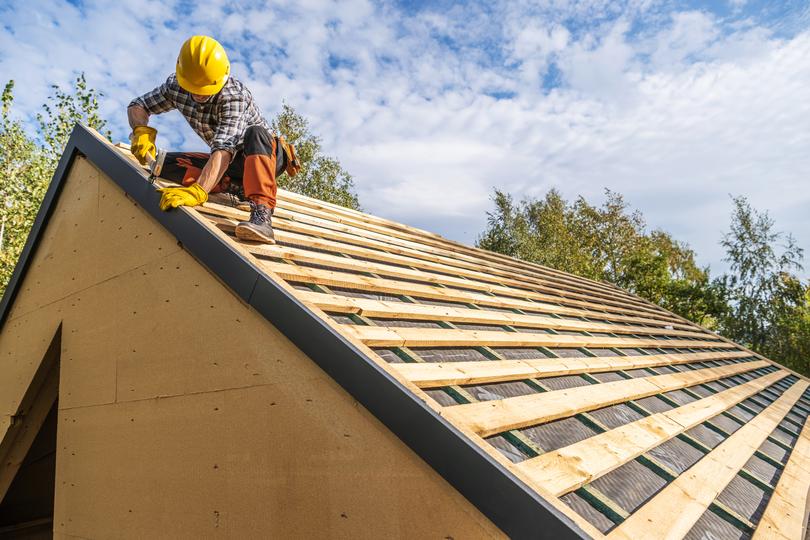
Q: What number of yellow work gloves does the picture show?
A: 2